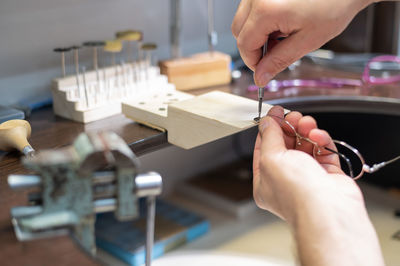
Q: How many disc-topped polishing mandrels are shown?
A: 6